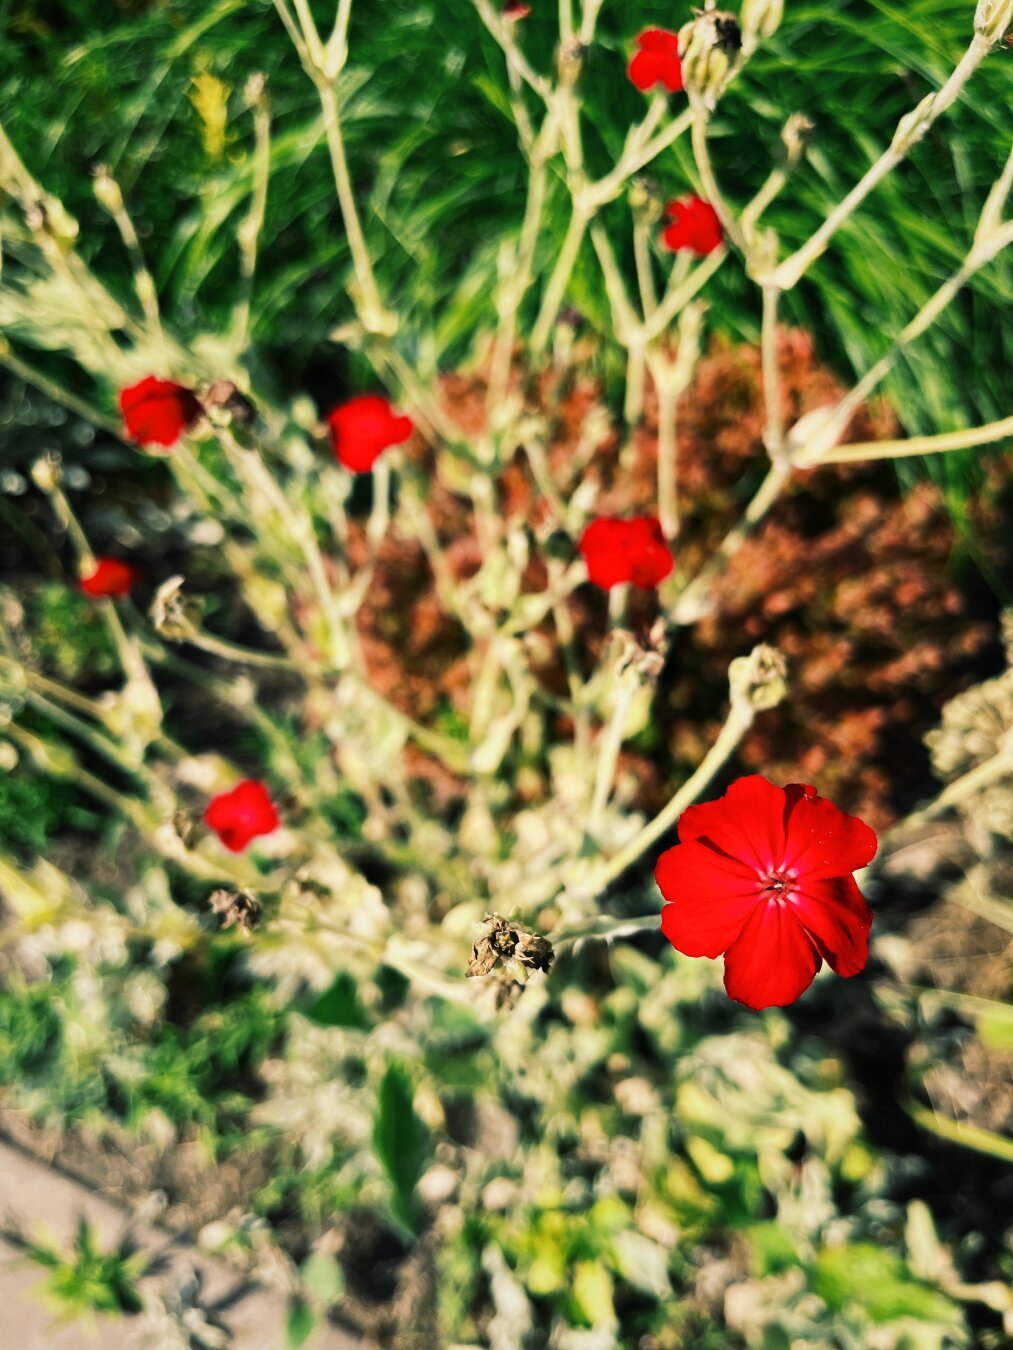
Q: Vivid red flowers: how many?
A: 8